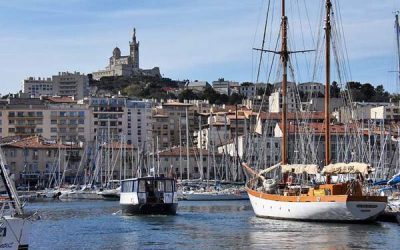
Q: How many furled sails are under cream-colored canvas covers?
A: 2